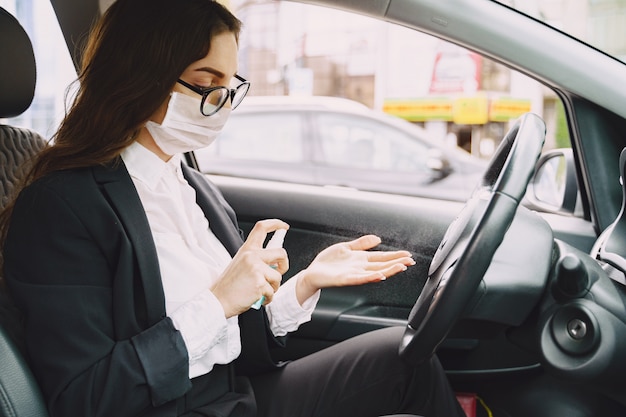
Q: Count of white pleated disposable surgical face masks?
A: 1